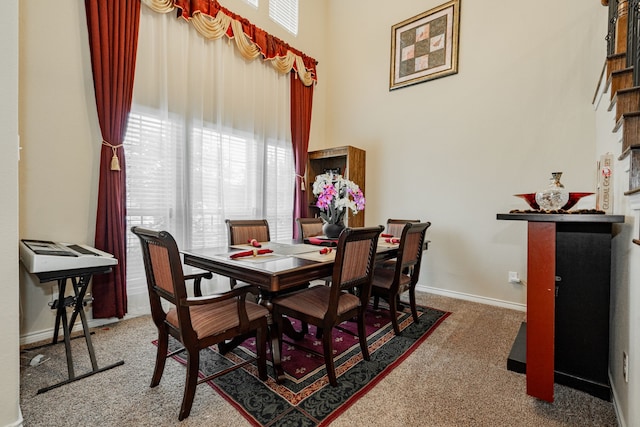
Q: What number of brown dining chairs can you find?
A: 6